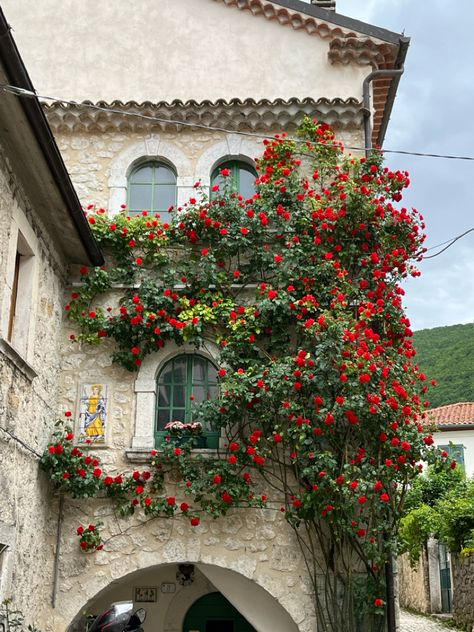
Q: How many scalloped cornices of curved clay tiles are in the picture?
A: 2